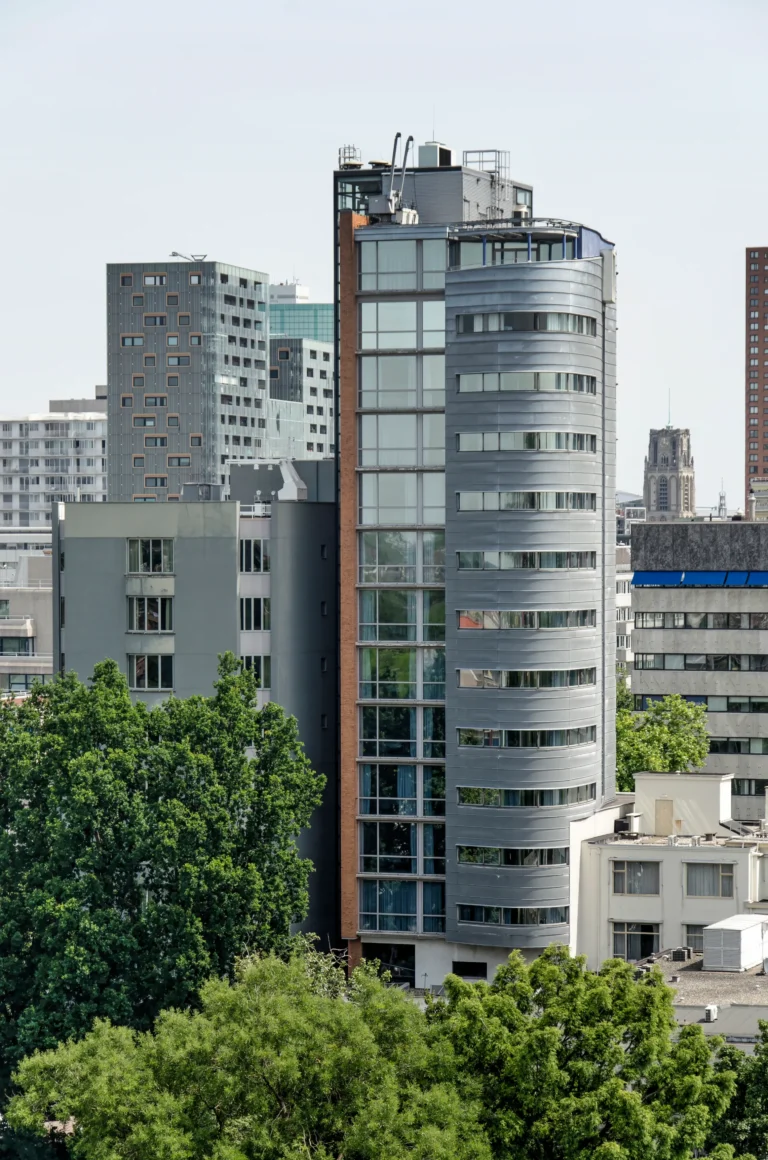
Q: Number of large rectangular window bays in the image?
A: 12